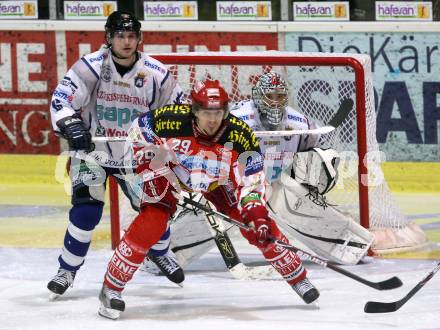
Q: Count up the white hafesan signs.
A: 6